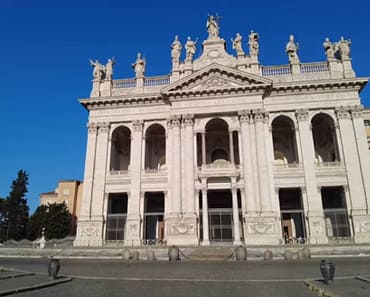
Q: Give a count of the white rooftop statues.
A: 11